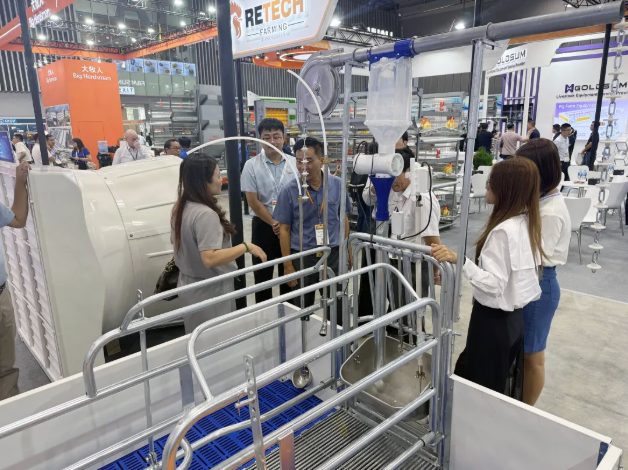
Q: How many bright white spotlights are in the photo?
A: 12